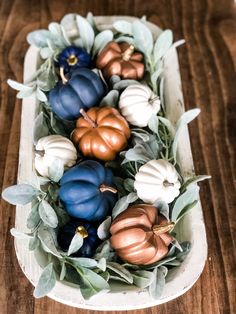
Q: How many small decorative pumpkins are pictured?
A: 10